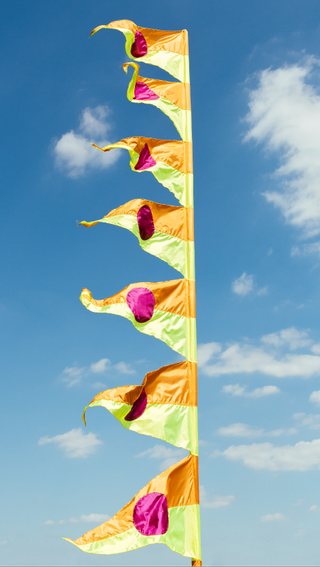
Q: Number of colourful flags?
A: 7